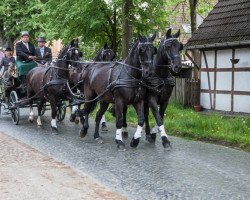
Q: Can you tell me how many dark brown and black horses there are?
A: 4